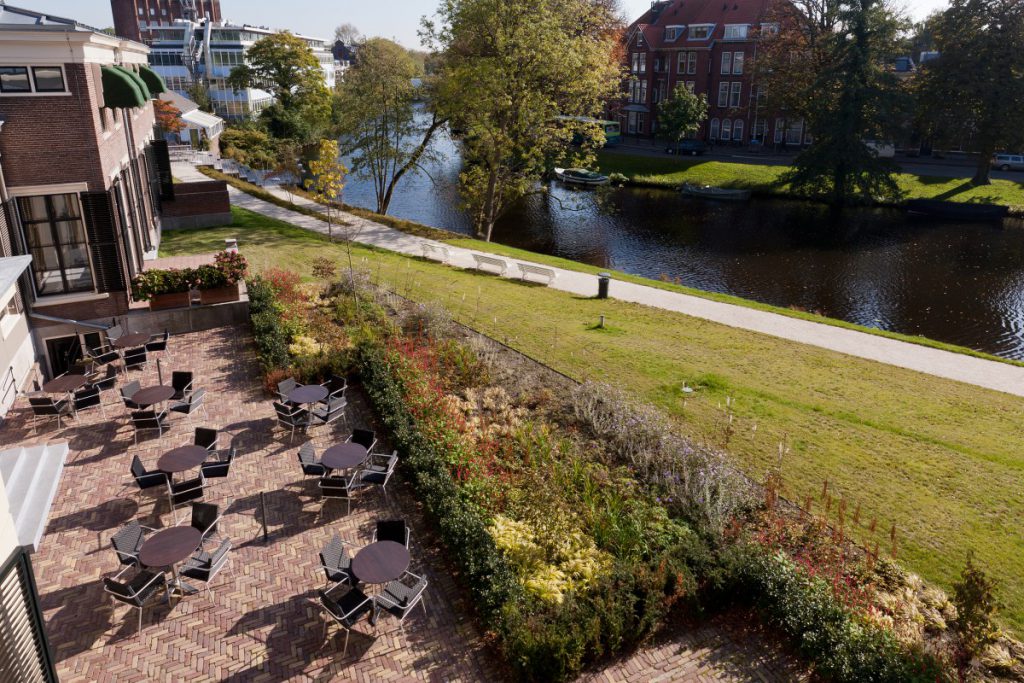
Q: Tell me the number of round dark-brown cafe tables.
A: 8